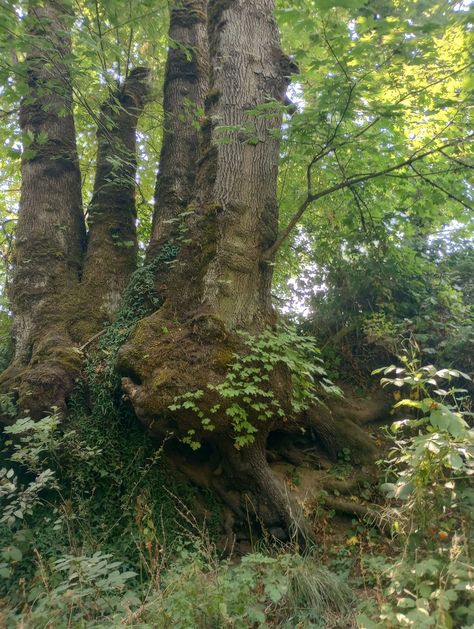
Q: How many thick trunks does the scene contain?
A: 4